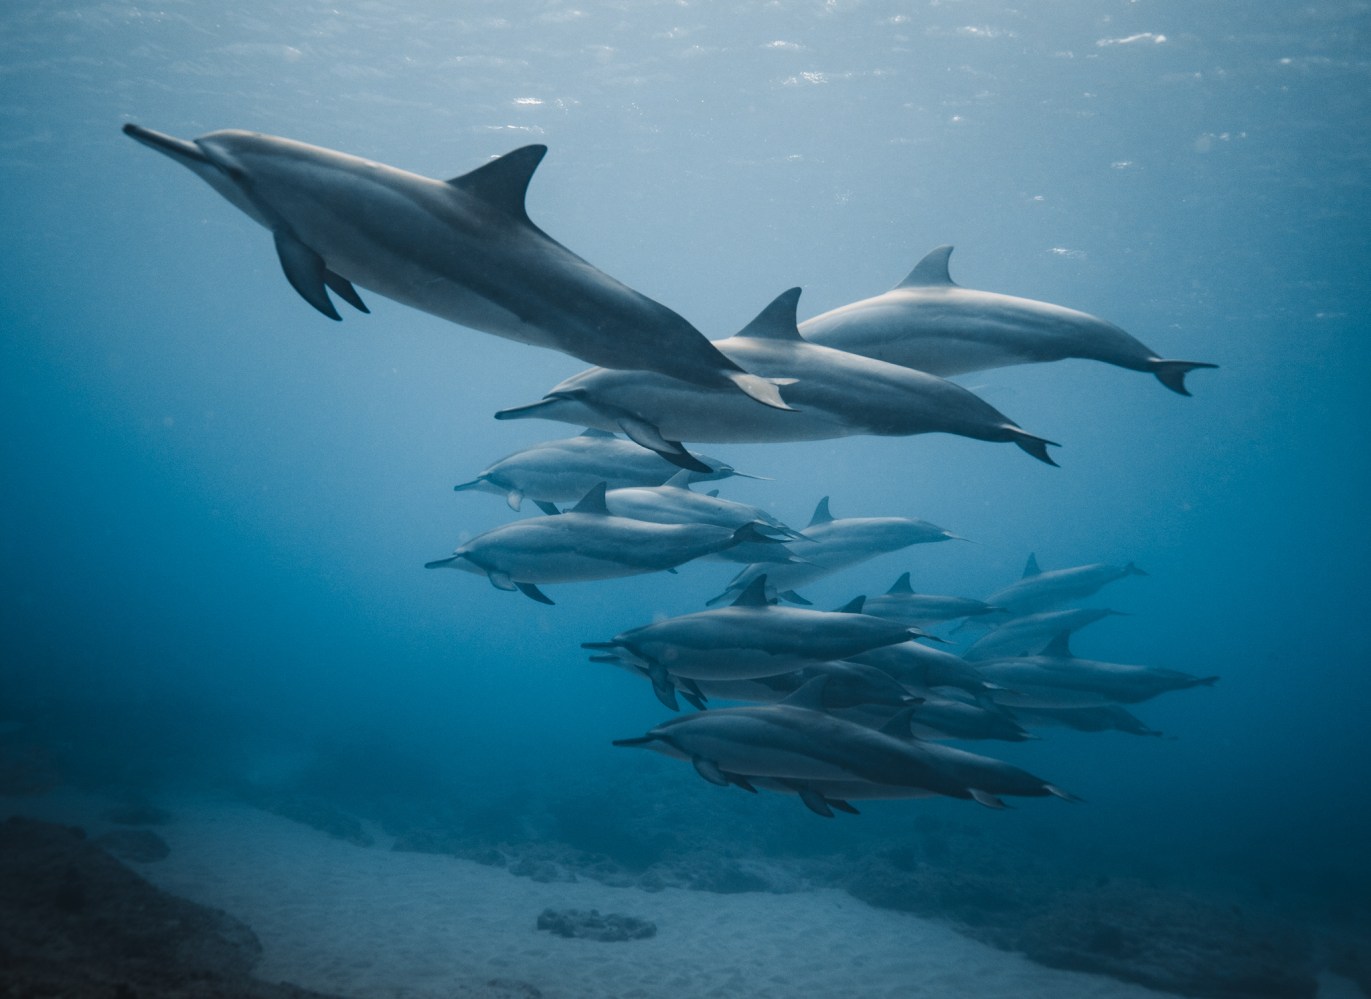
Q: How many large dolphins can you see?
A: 3